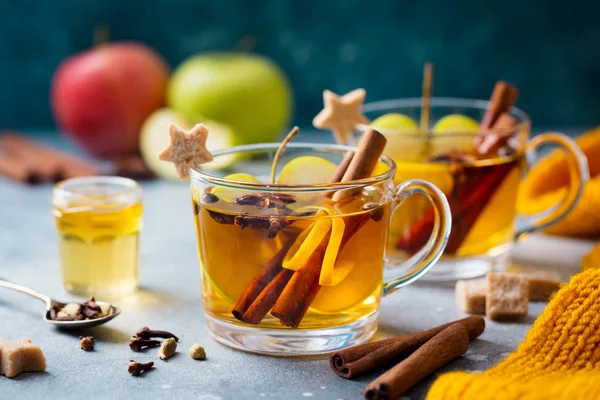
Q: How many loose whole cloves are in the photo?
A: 4